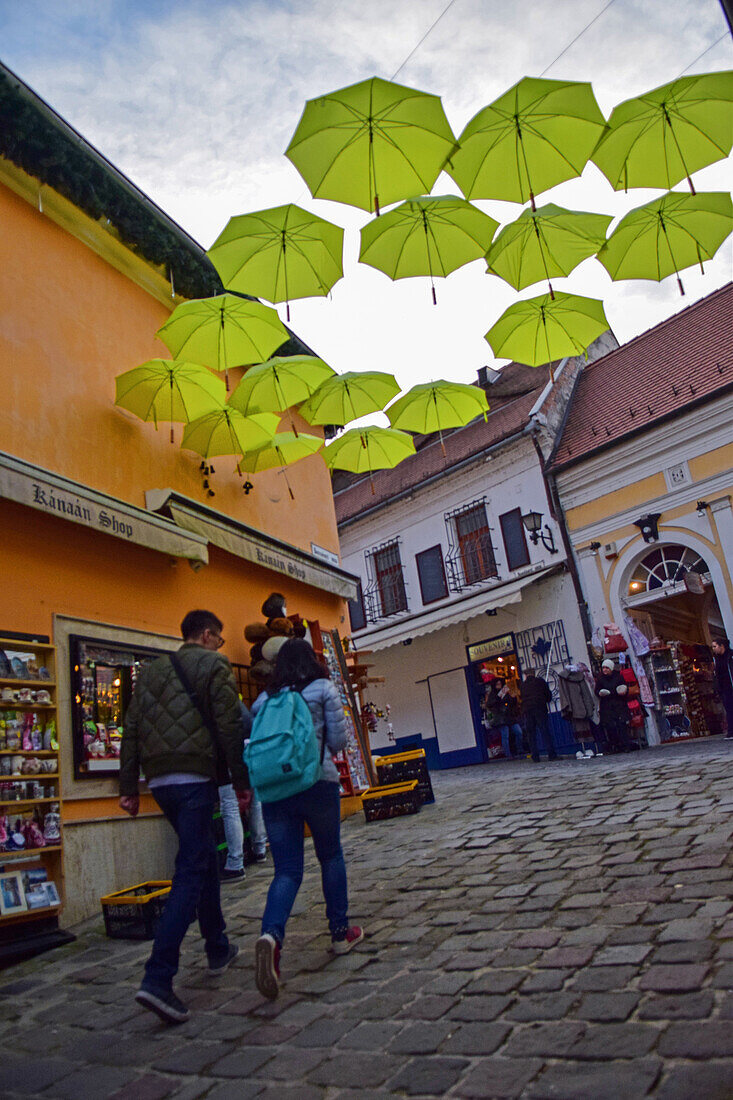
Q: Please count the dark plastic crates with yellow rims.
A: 3